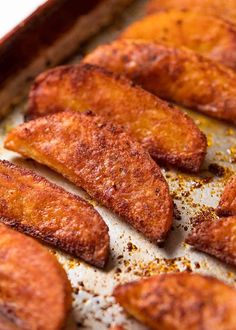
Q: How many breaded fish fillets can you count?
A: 0